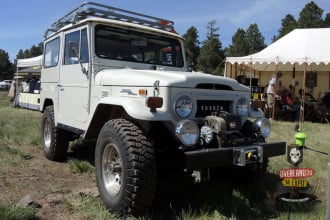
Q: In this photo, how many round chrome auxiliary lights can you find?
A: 2